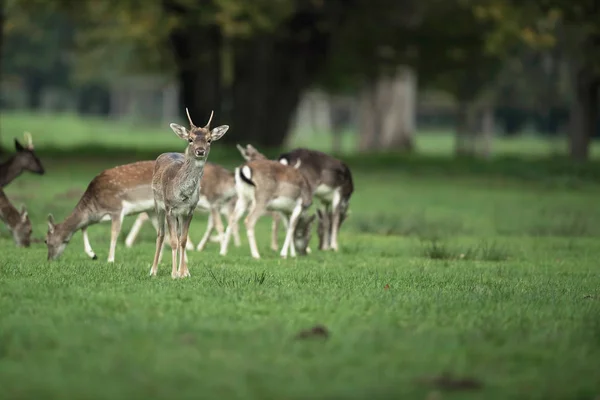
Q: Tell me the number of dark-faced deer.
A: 1